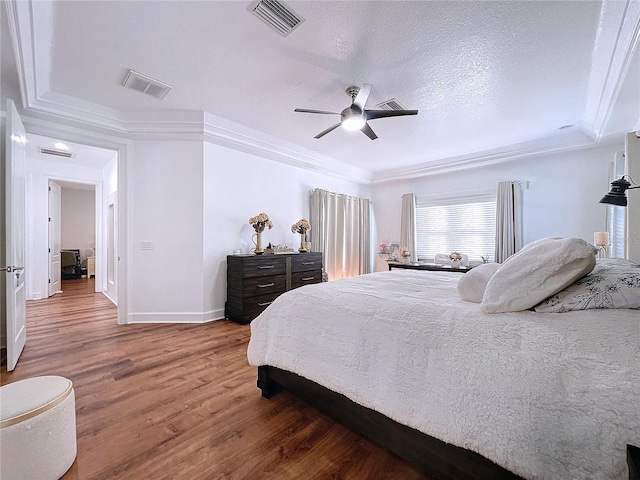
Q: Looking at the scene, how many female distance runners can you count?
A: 0